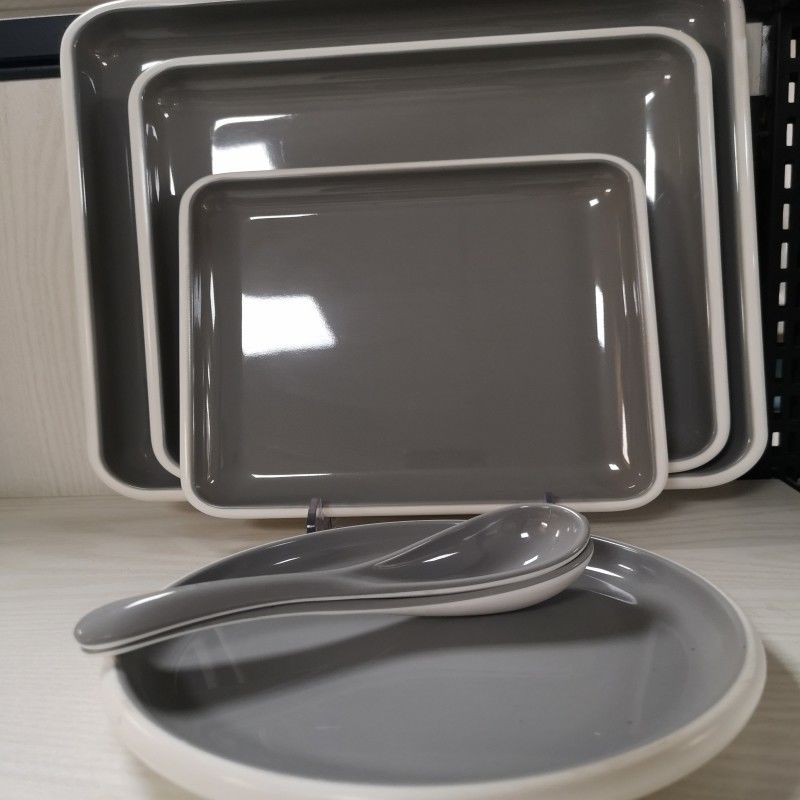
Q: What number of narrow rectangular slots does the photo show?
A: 11